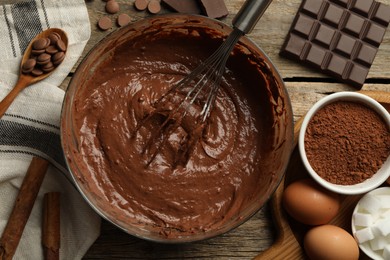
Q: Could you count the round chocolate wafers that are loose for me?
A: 5